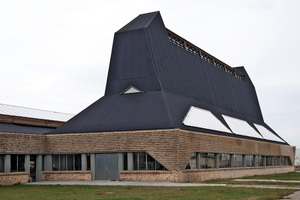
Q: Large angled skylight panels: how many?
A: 3